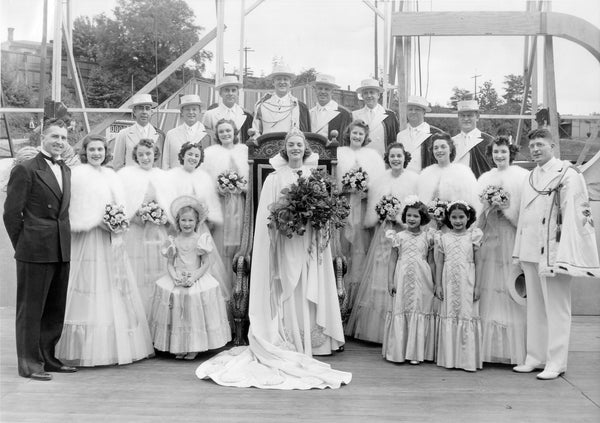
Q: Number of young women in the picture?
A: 9